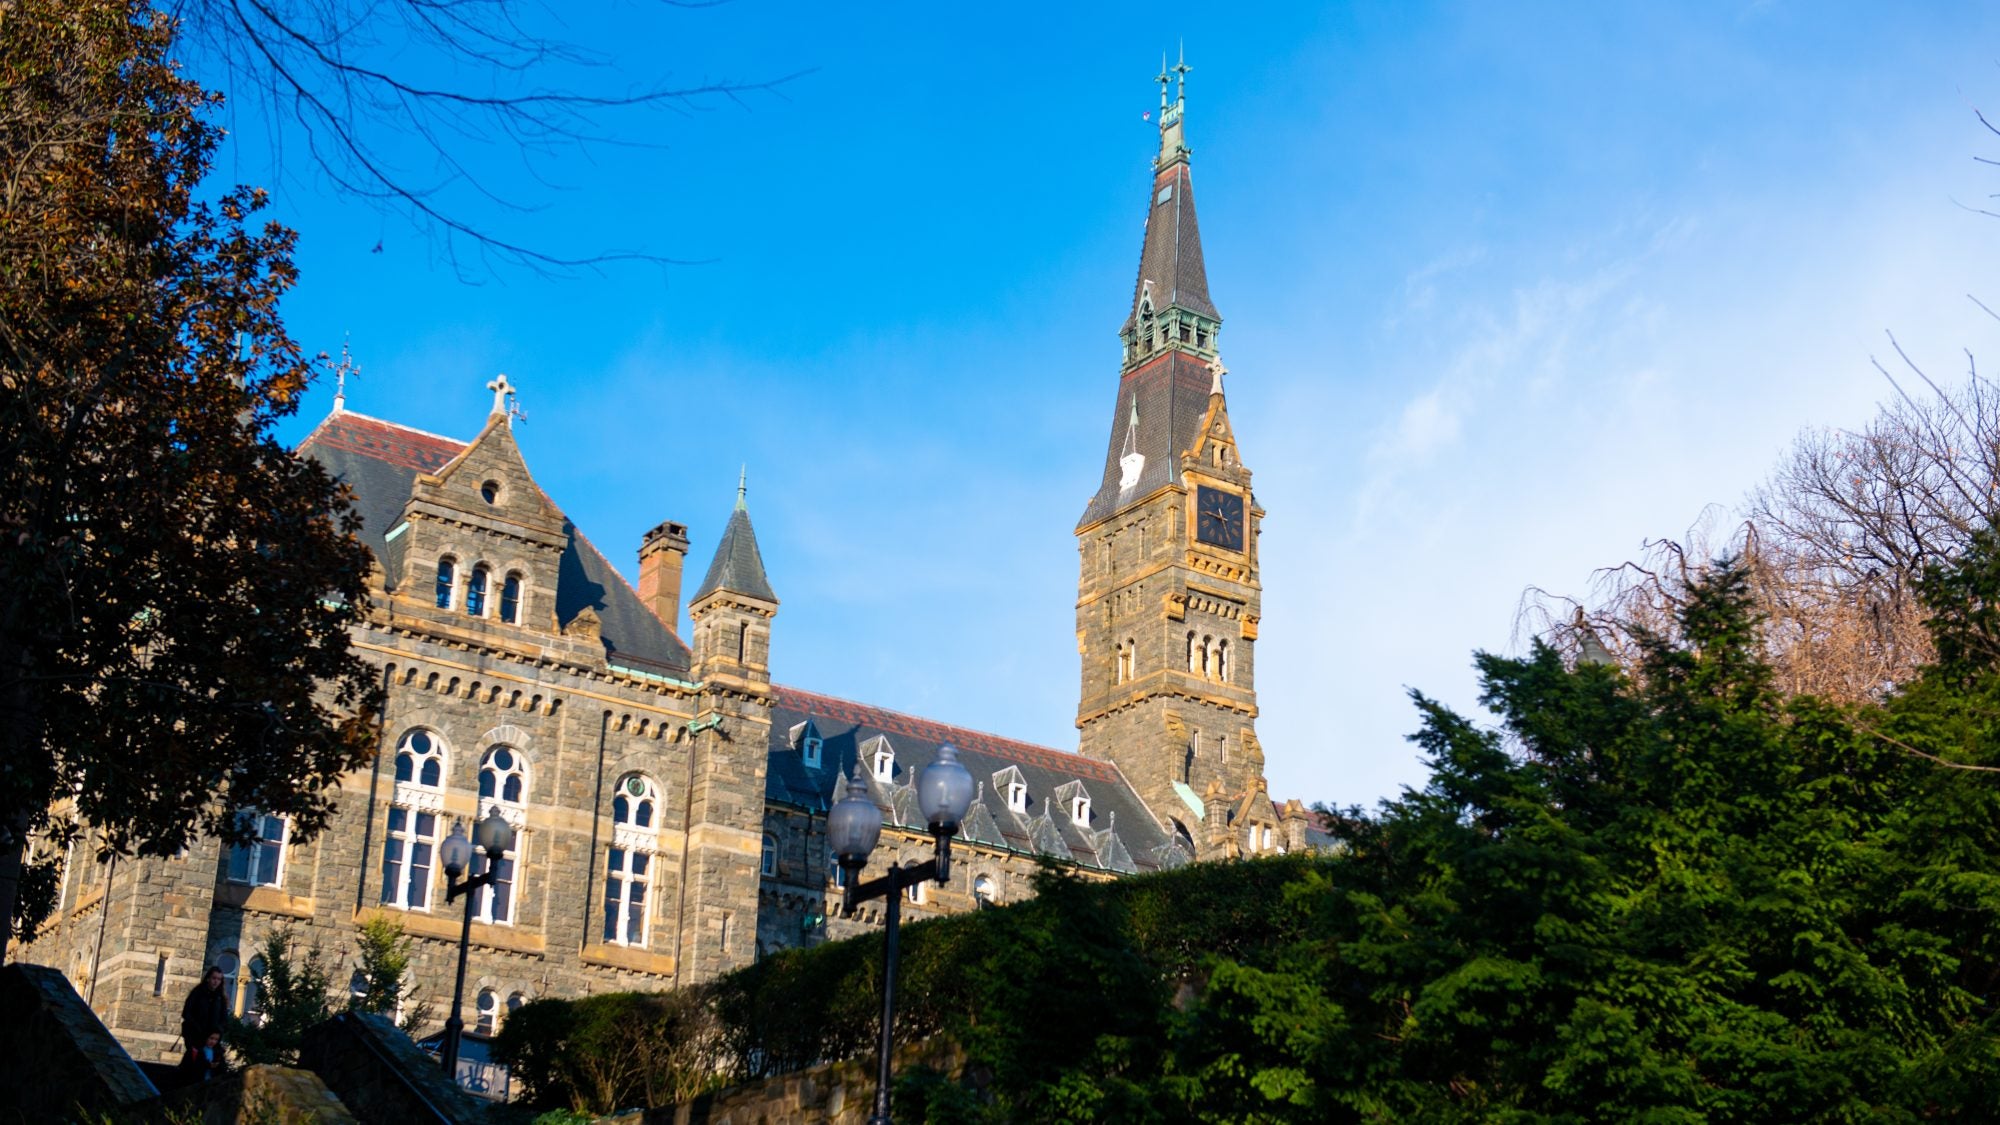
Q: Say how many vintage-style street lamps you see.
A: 2